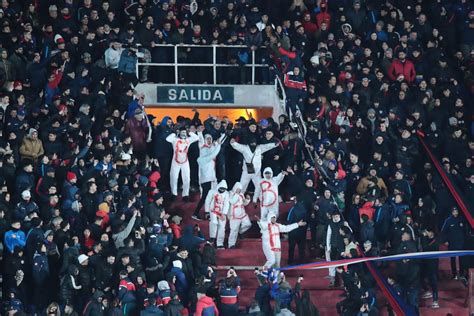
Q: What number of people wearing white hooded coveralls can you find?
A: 7